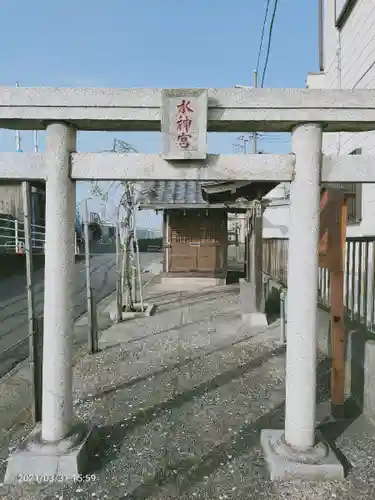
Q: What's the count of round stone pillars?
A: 2